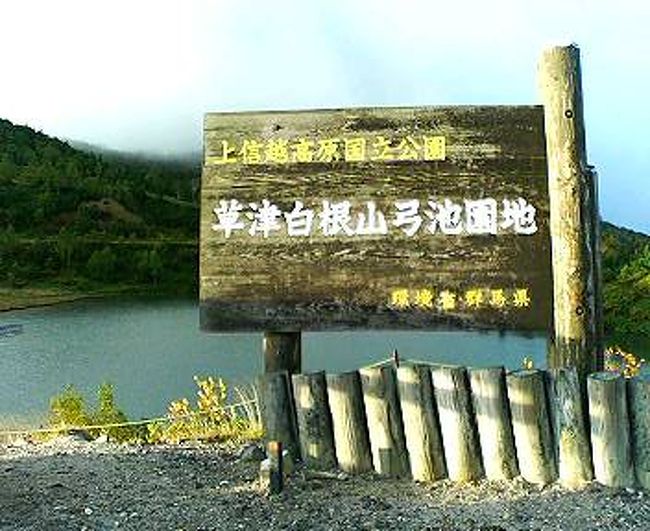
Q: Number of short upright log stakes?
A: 11